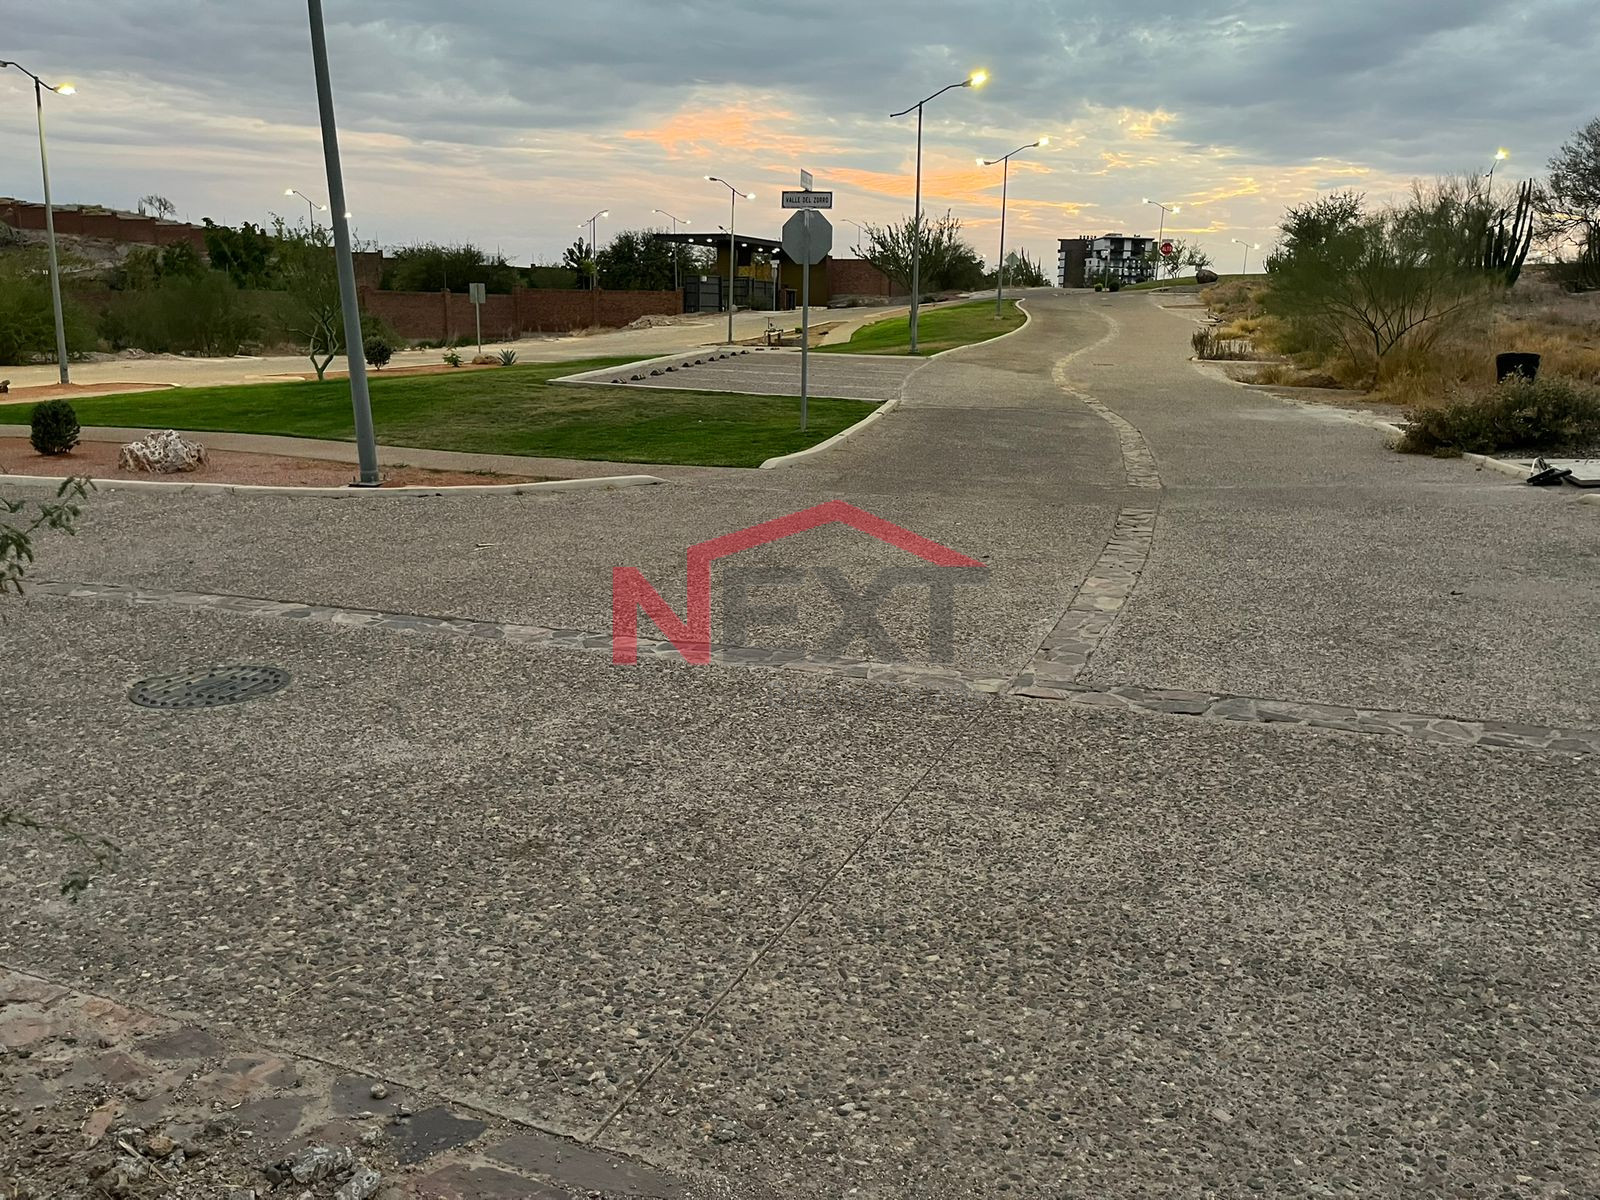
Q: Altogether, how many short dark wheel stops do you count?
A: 12